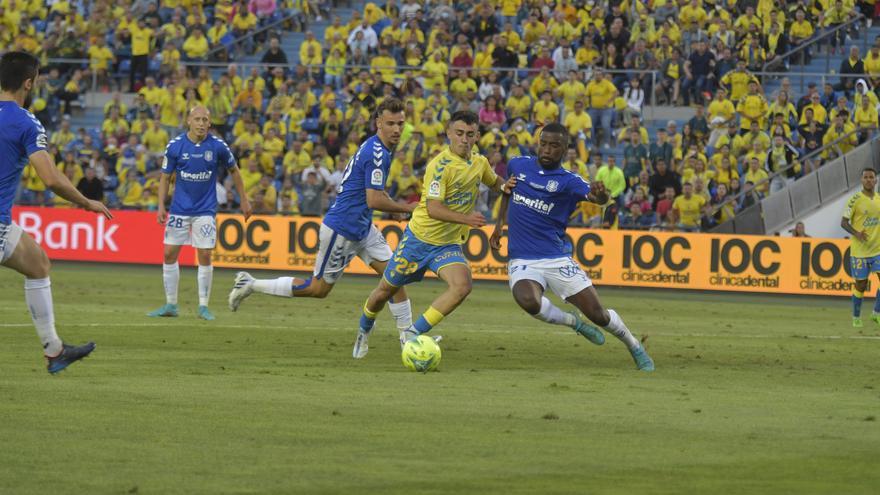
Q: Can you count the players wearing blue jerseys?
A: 4